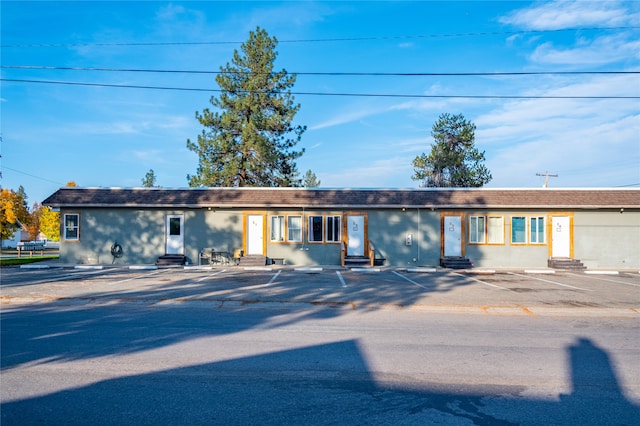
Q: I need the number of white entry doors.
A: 5